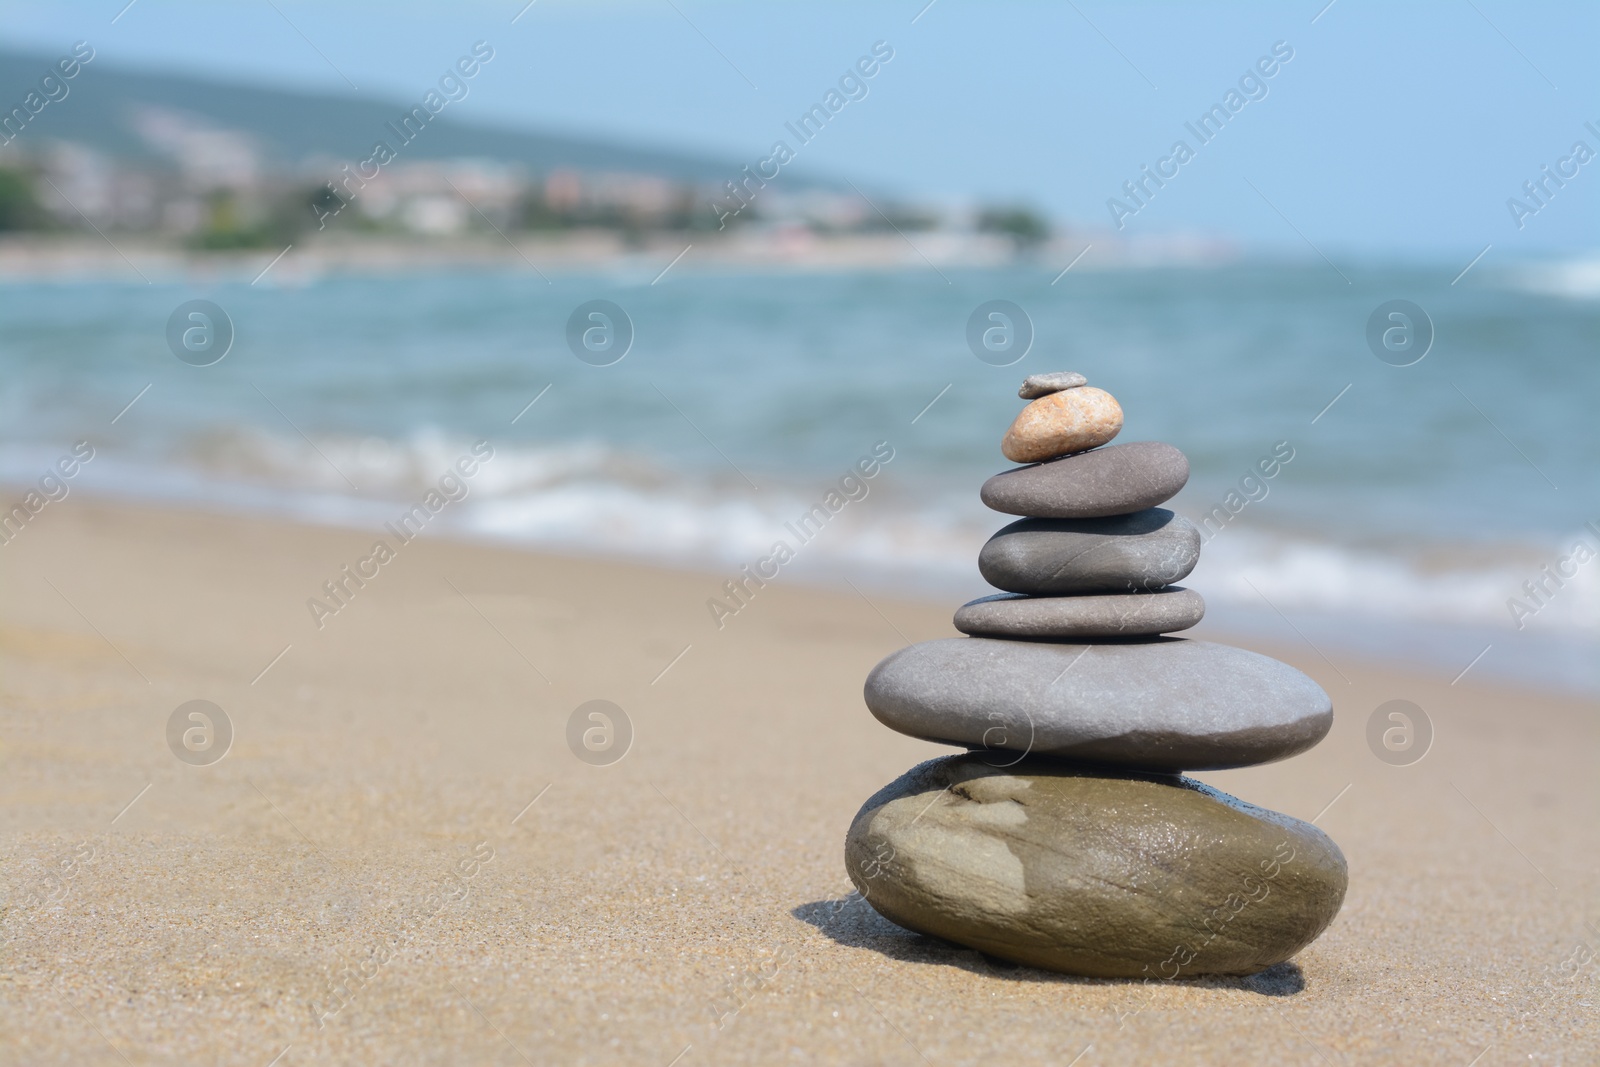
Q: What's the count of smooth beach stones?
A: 7